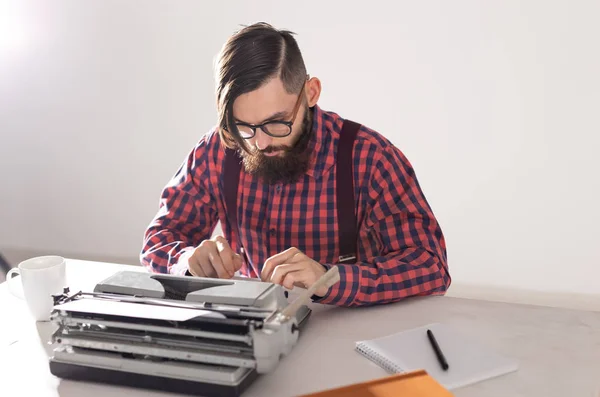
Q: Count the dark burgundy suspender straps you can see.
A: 2